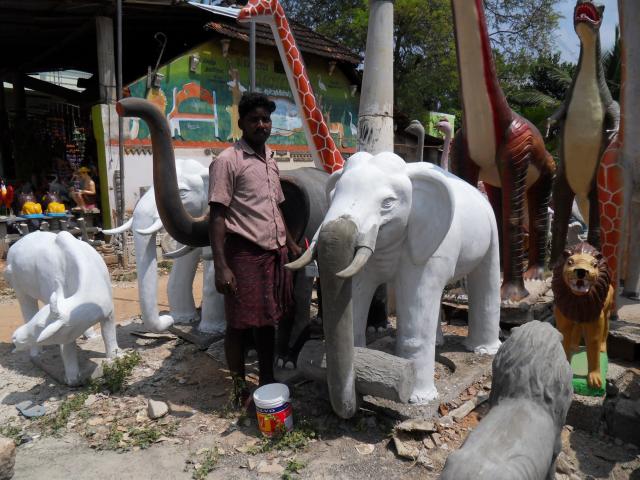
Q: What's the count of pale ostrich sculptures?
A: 2